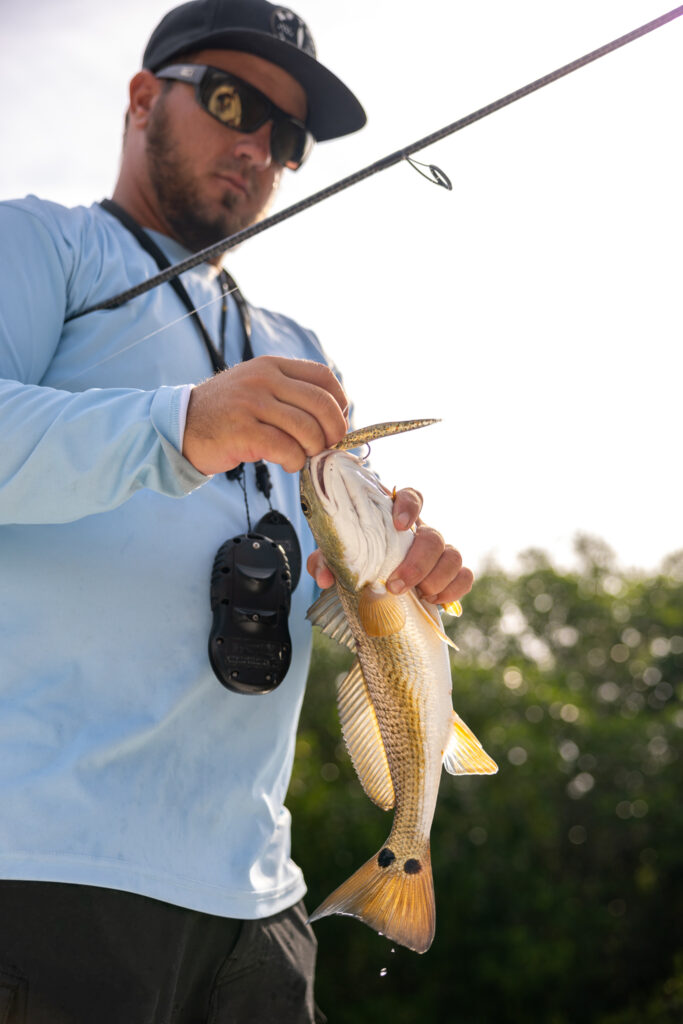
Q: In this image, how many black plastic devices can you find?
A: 2